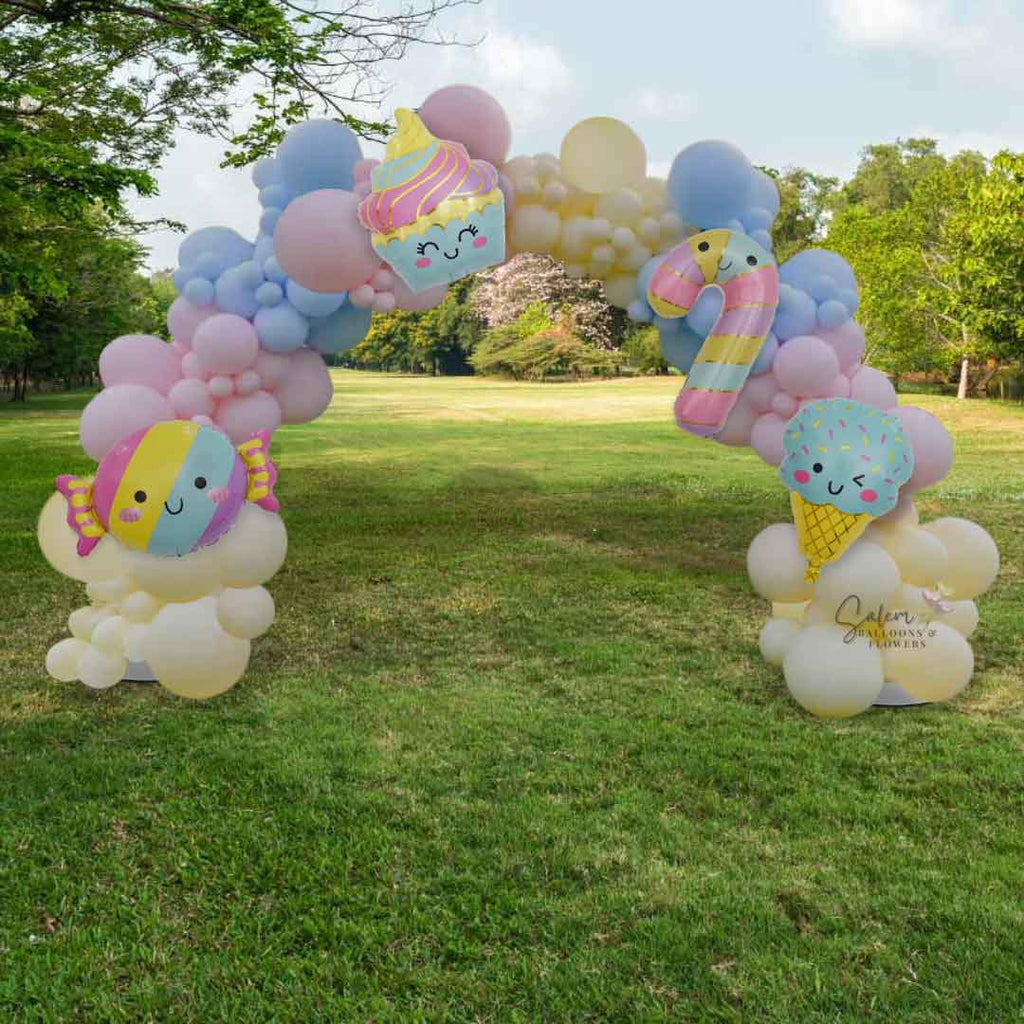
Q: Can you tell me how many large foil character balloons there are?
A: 4